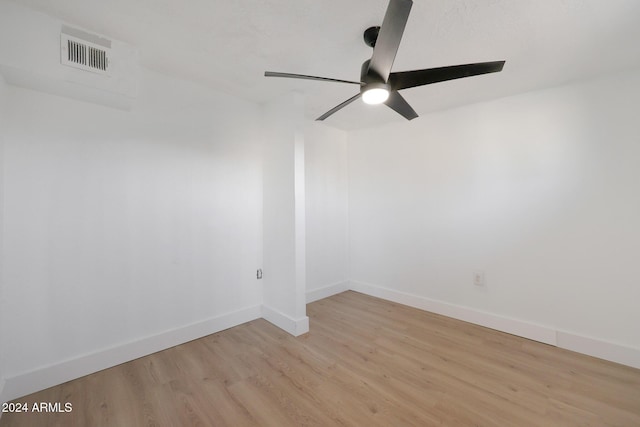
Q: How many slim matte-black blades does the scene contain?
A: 5